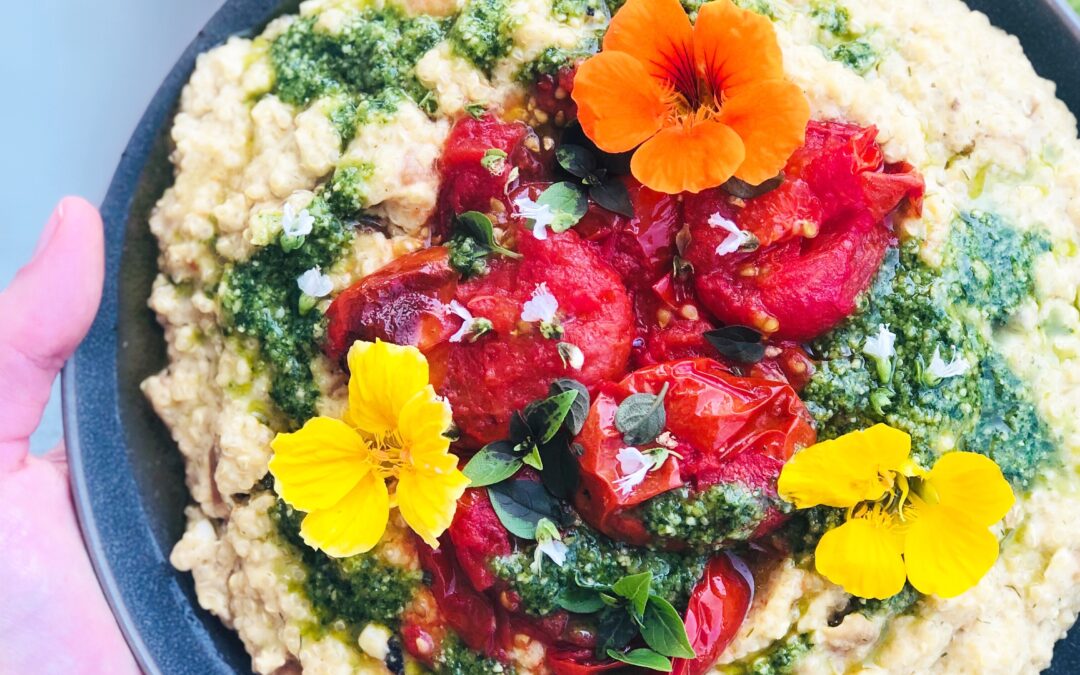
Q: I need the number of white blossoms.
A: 10